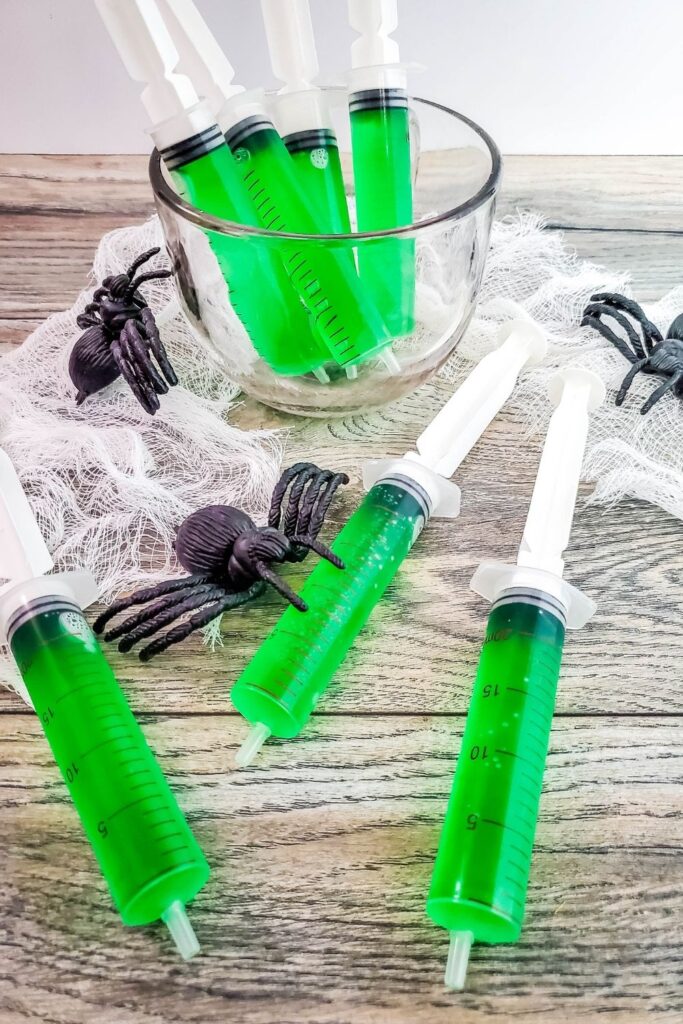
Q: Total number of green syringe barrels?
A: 7